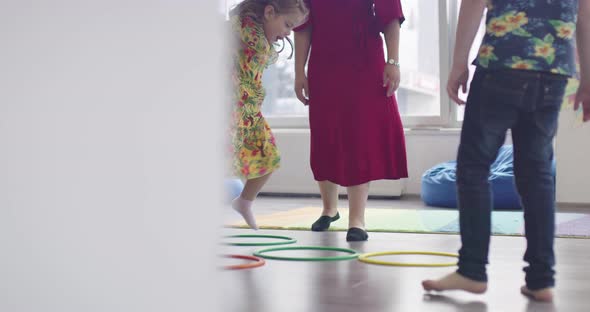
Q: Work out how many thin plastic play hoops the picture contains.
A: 4